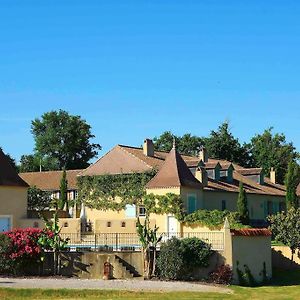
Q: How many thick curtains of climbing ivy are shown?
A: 1